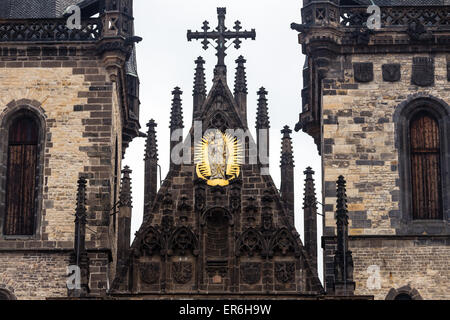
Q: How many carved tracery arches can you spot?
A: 4